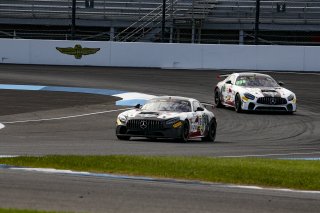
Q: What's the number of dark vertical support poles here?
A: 3